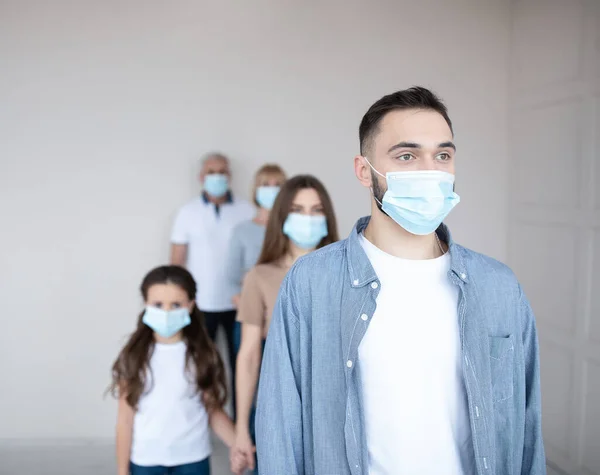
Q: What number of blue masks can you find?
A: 5